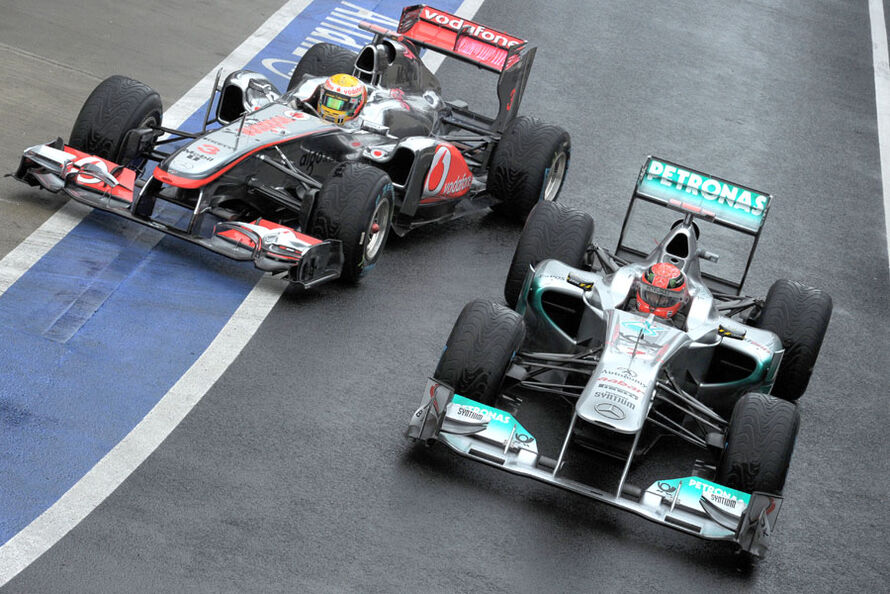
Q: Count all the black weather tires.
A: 8